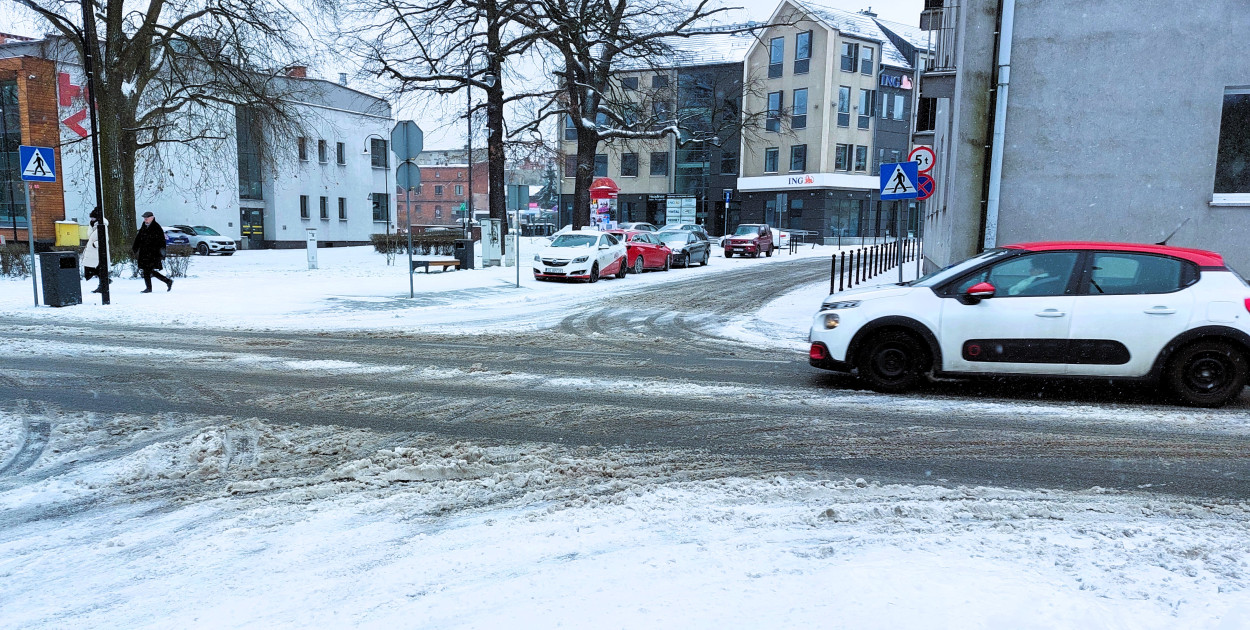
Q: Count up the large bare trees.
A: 3